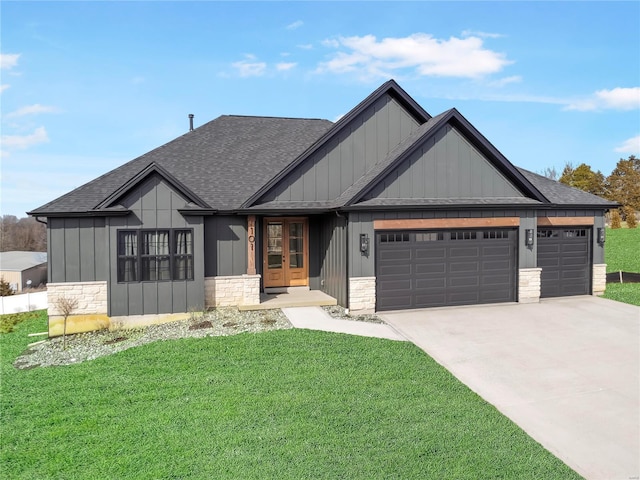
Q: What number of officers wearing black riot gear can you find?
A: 0